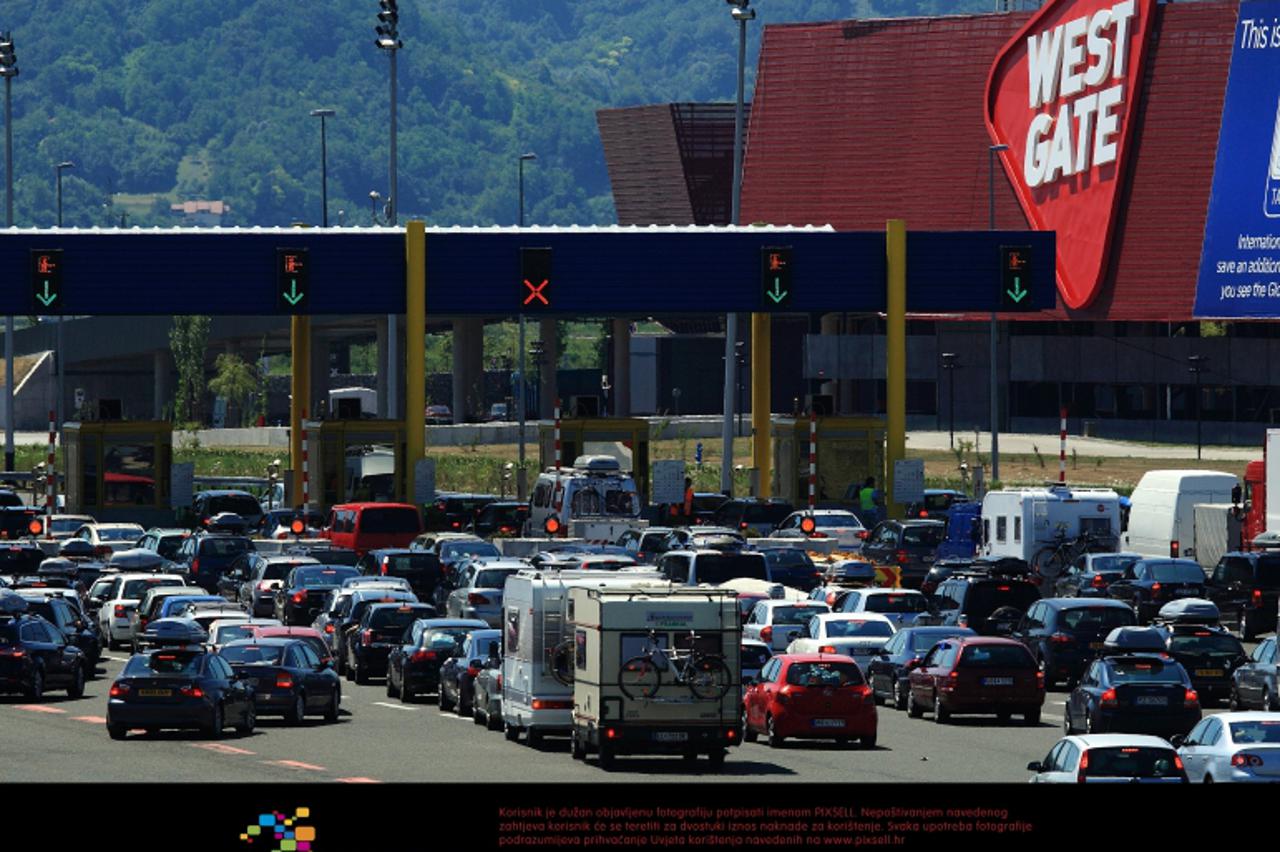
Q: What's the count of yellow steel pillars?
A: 4